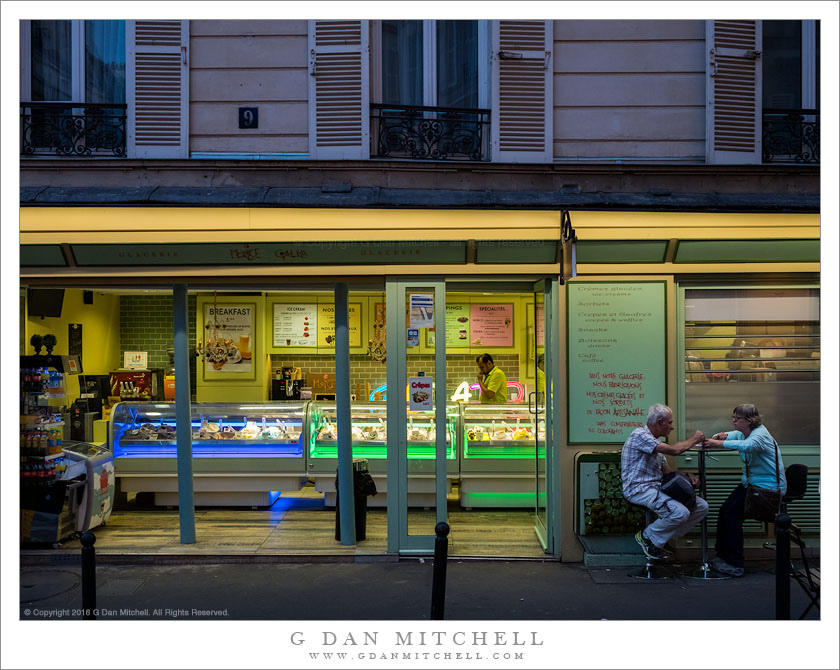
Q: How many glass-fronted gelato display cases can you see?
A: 3